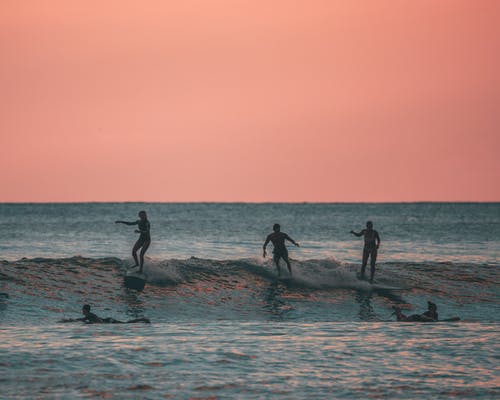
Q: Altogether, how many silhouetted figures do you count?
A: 5